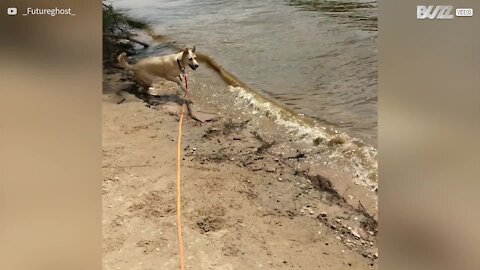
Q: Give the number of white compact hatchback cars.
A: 0